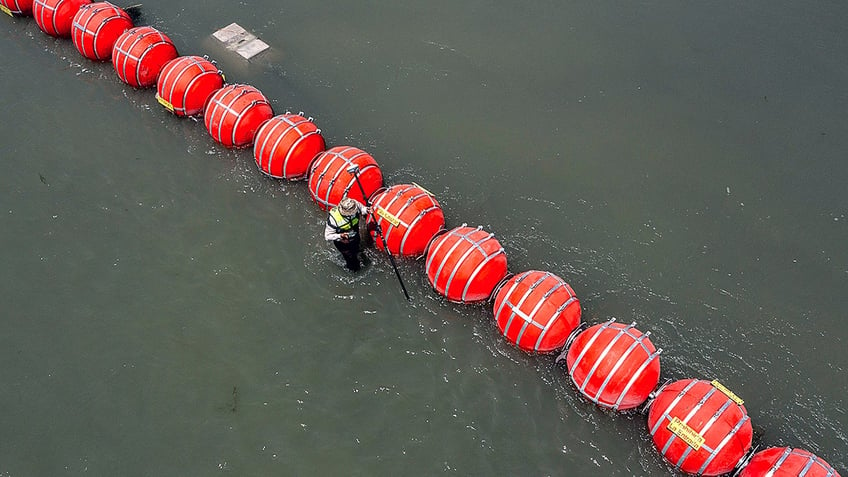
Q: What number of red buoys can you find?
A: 14